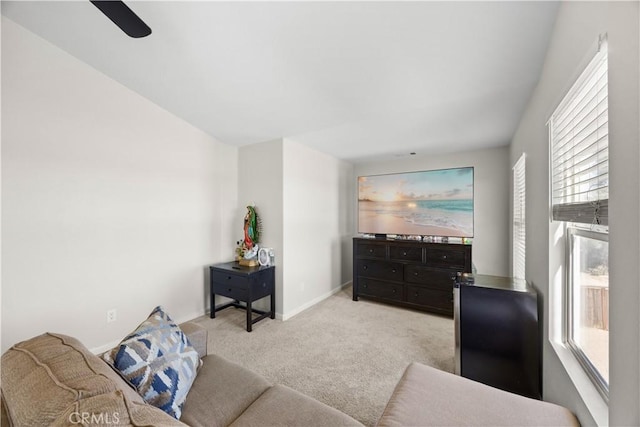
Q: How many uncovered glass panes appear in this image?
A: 1